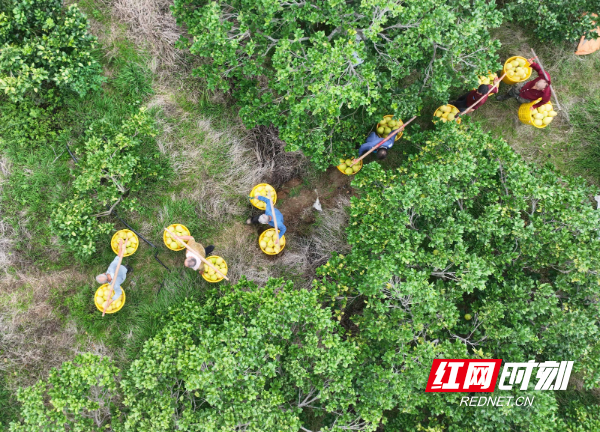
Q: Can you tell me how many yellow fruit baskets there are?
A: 12